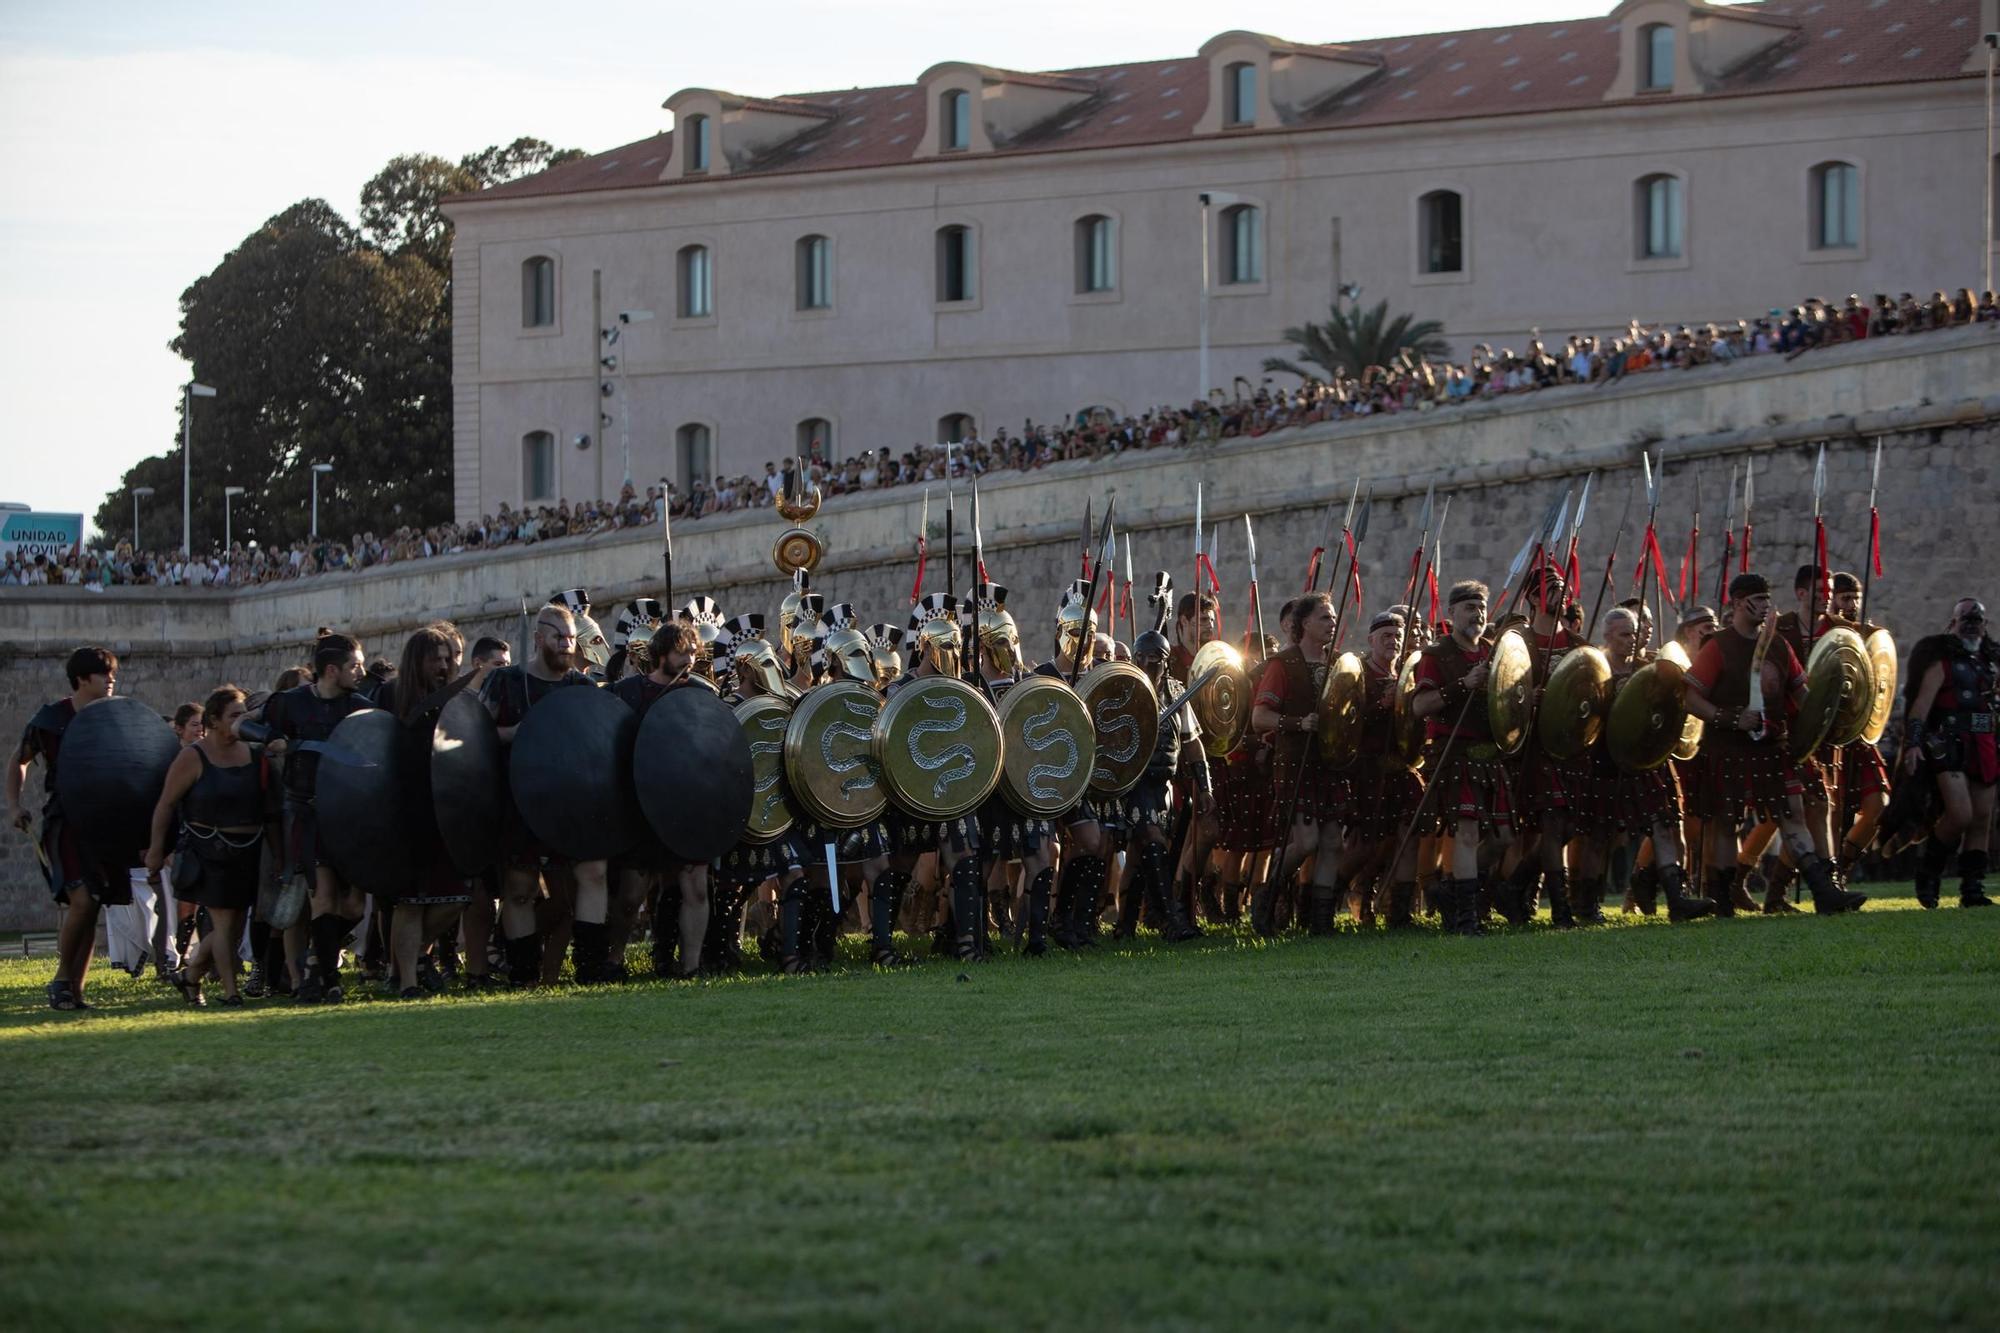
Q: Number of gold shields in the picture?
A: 15